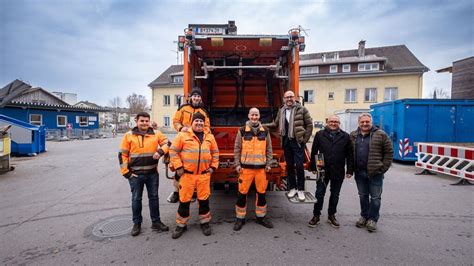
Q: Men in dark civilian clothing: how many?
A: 3